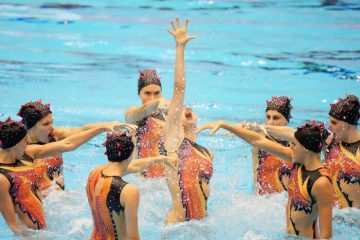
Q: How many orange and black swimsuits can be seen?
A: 8